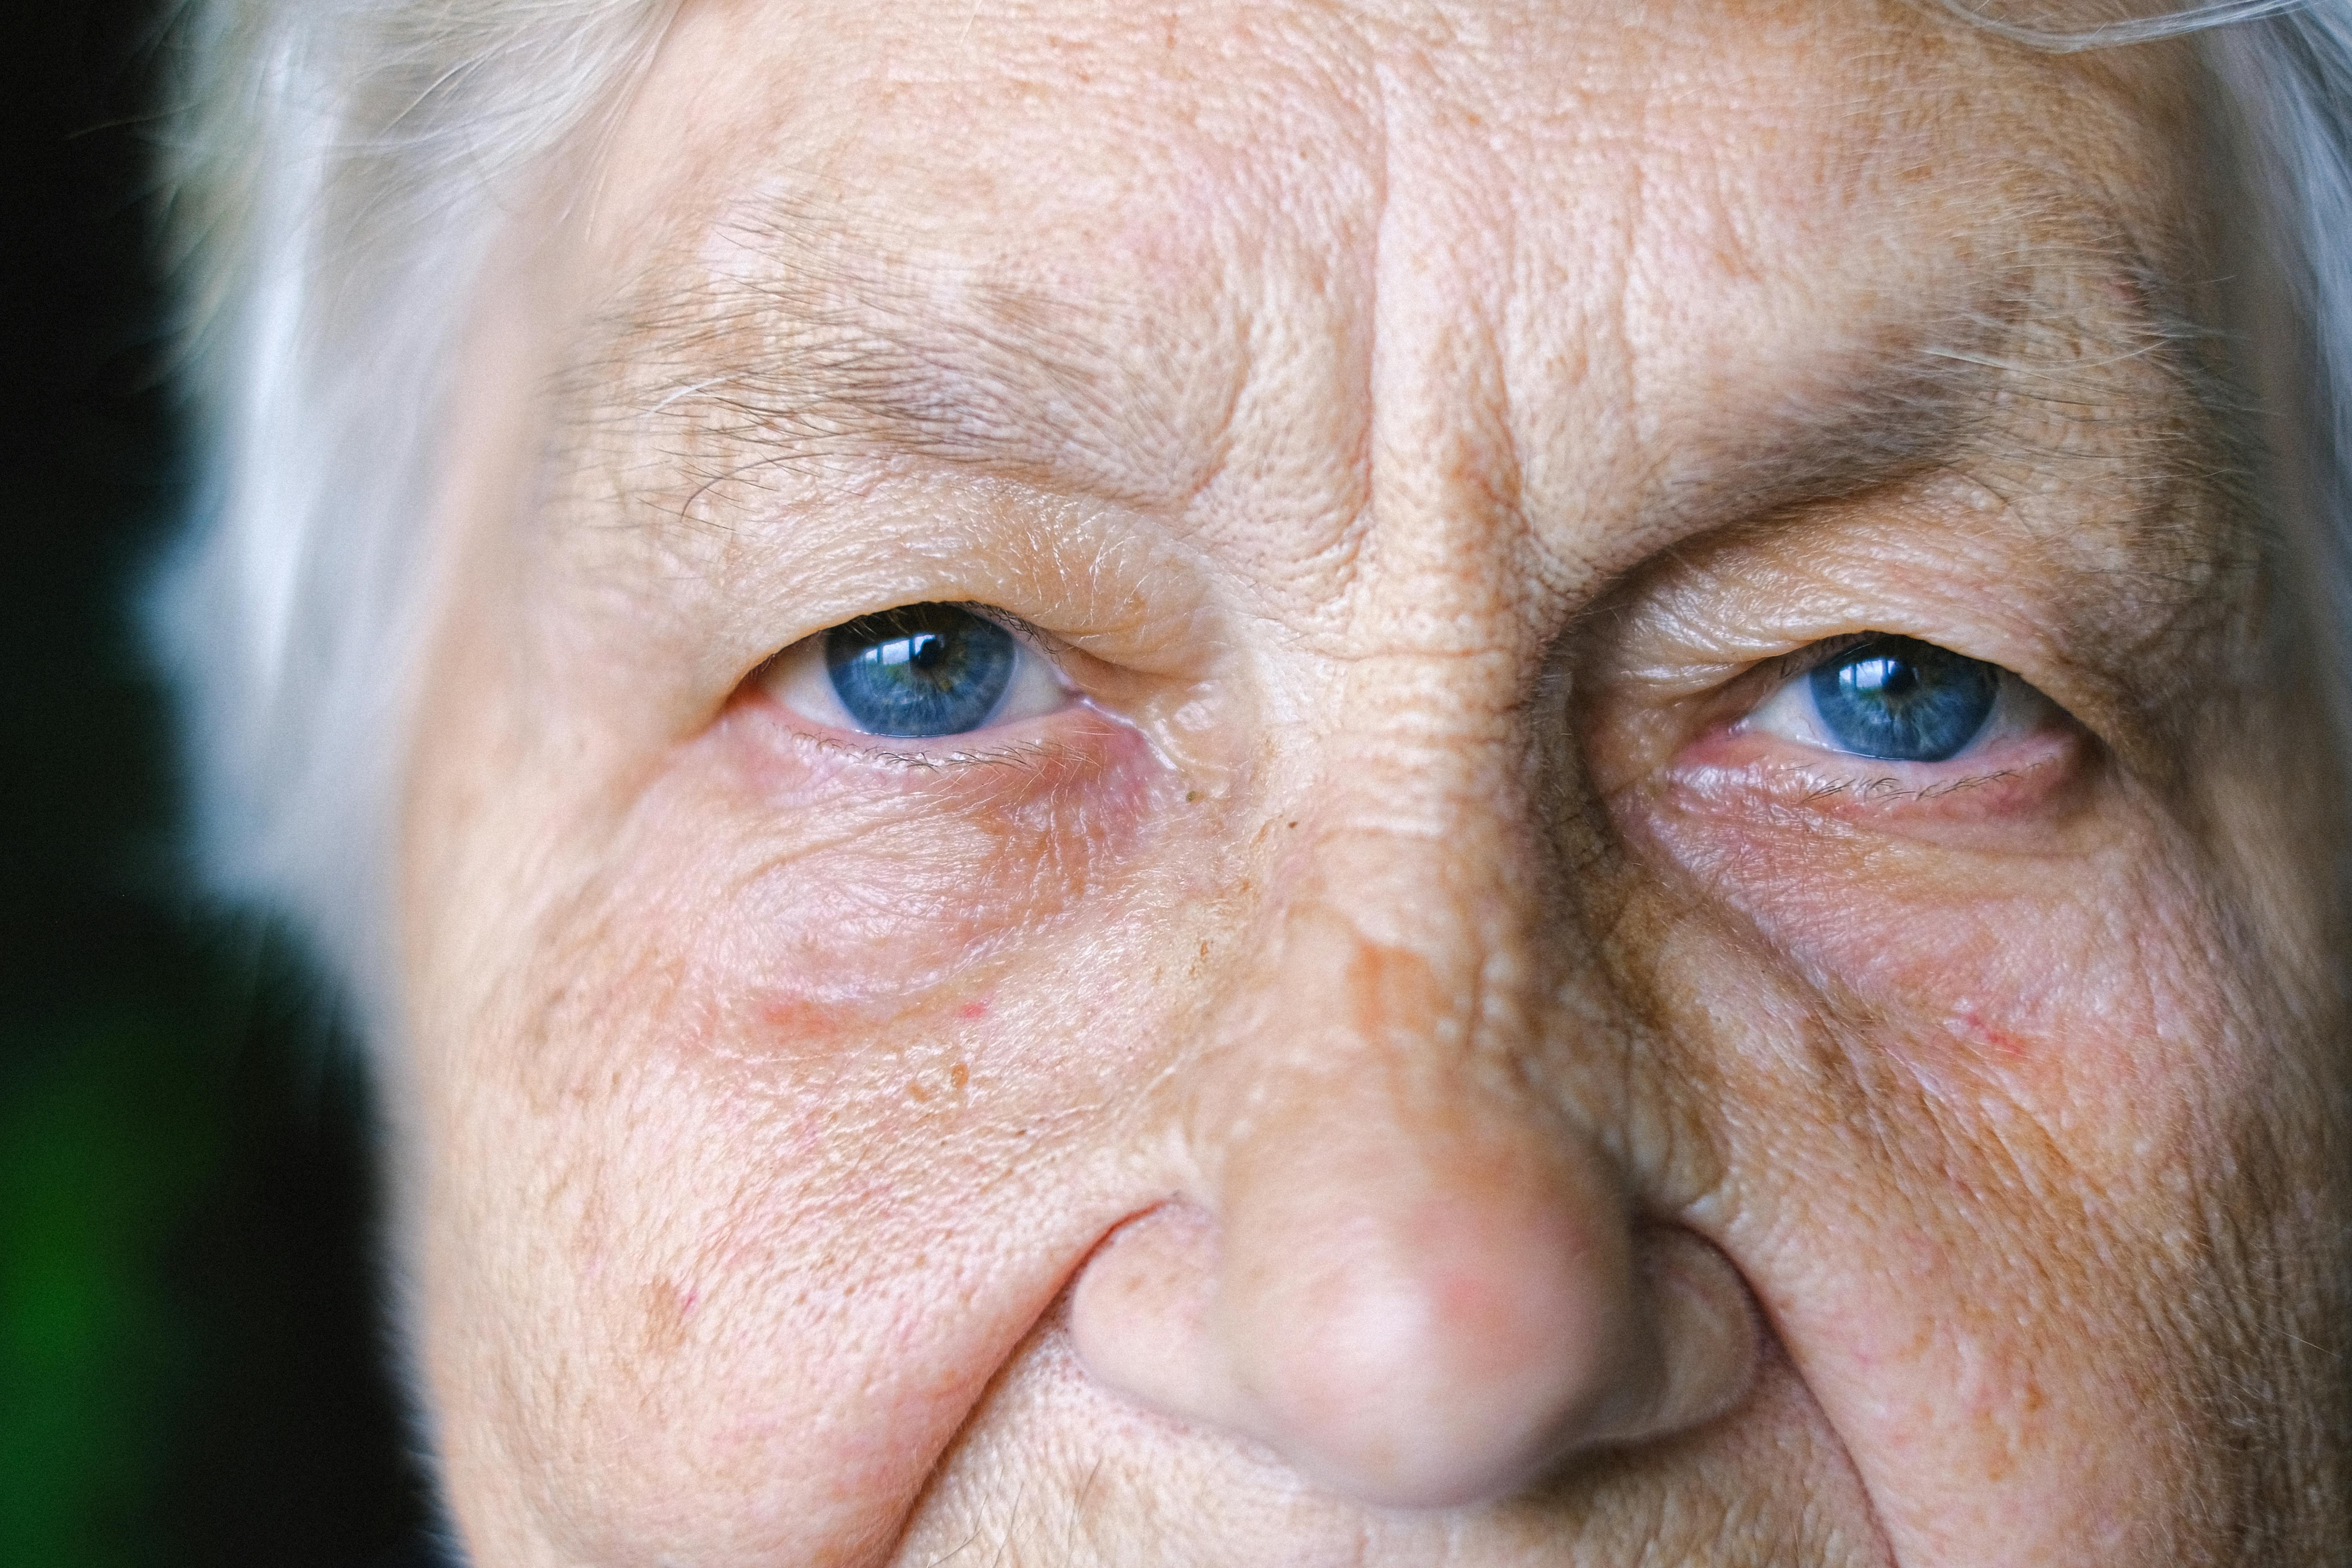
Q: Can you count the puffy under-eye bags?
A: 2